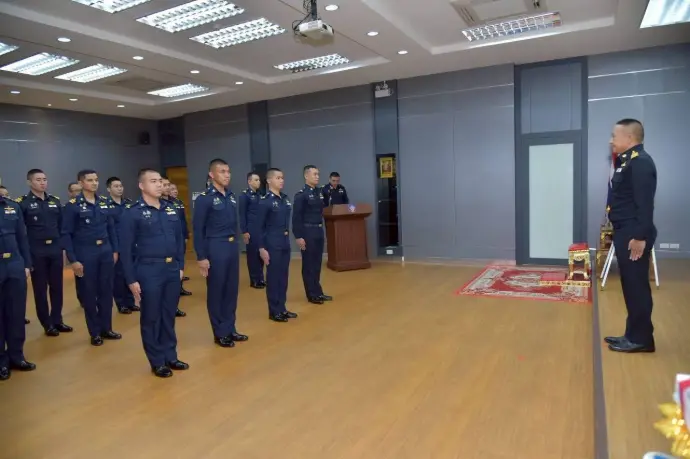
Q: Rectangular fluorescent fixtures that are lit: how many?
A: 10